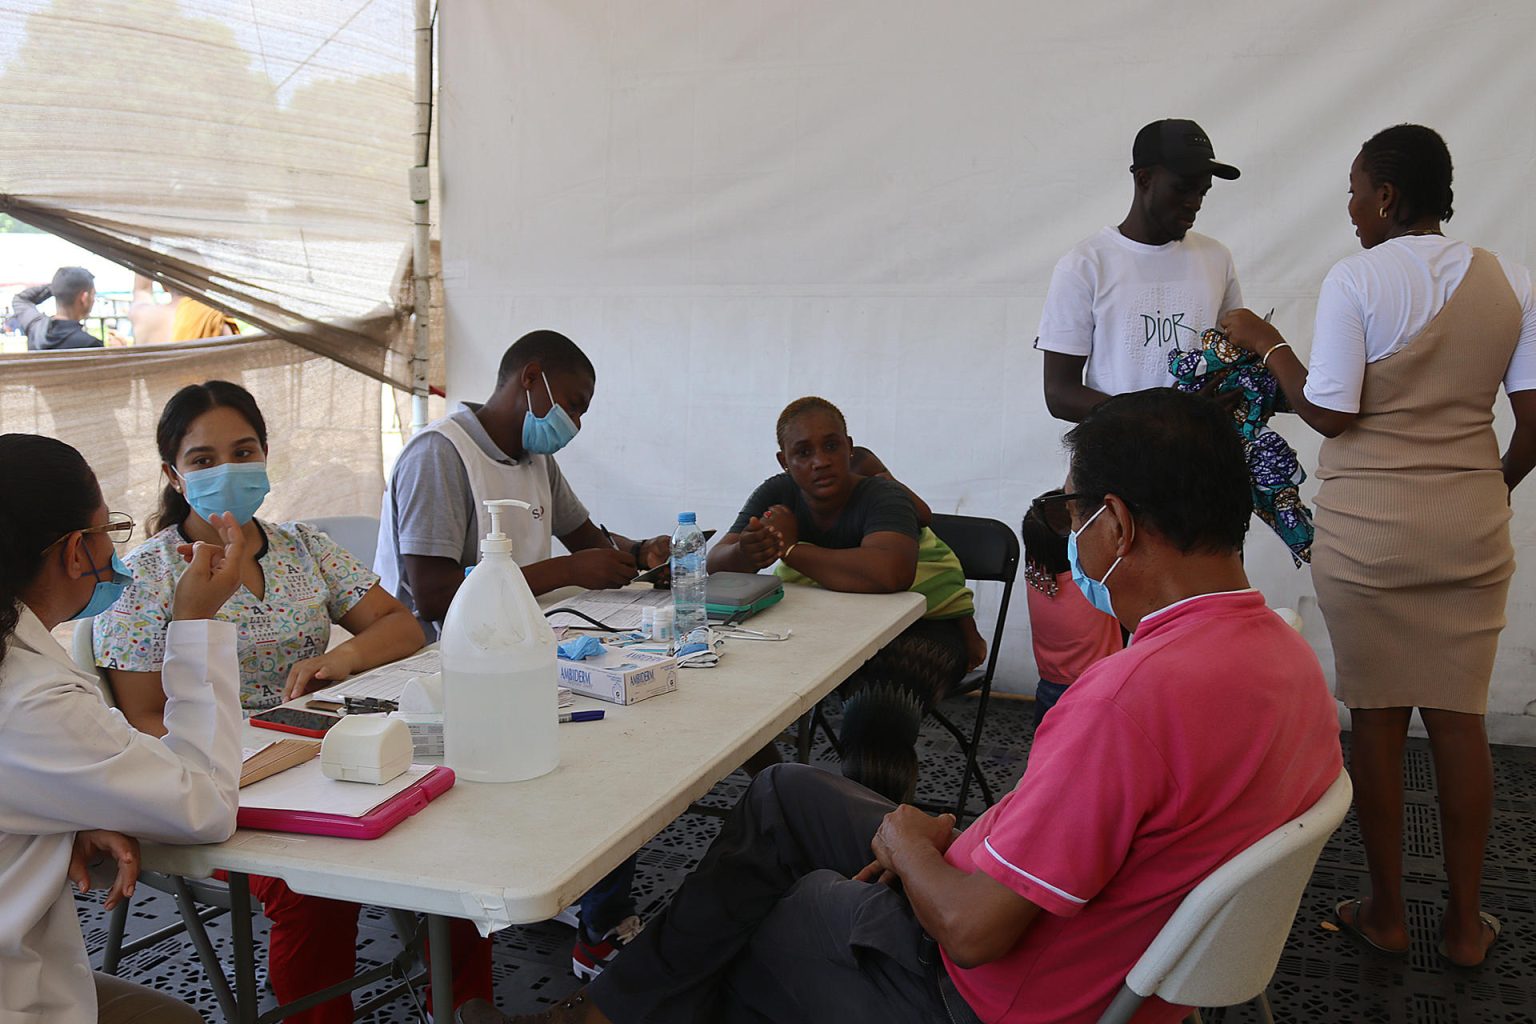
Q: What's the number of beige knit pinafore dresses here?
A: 1